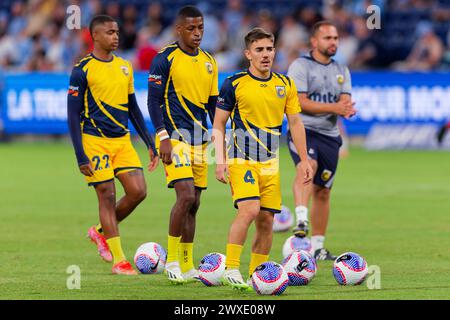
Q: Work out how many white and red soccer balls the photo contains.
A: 7